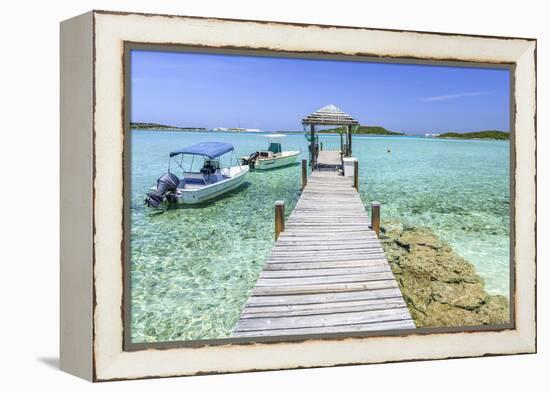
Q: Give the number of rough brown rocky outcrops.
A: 1